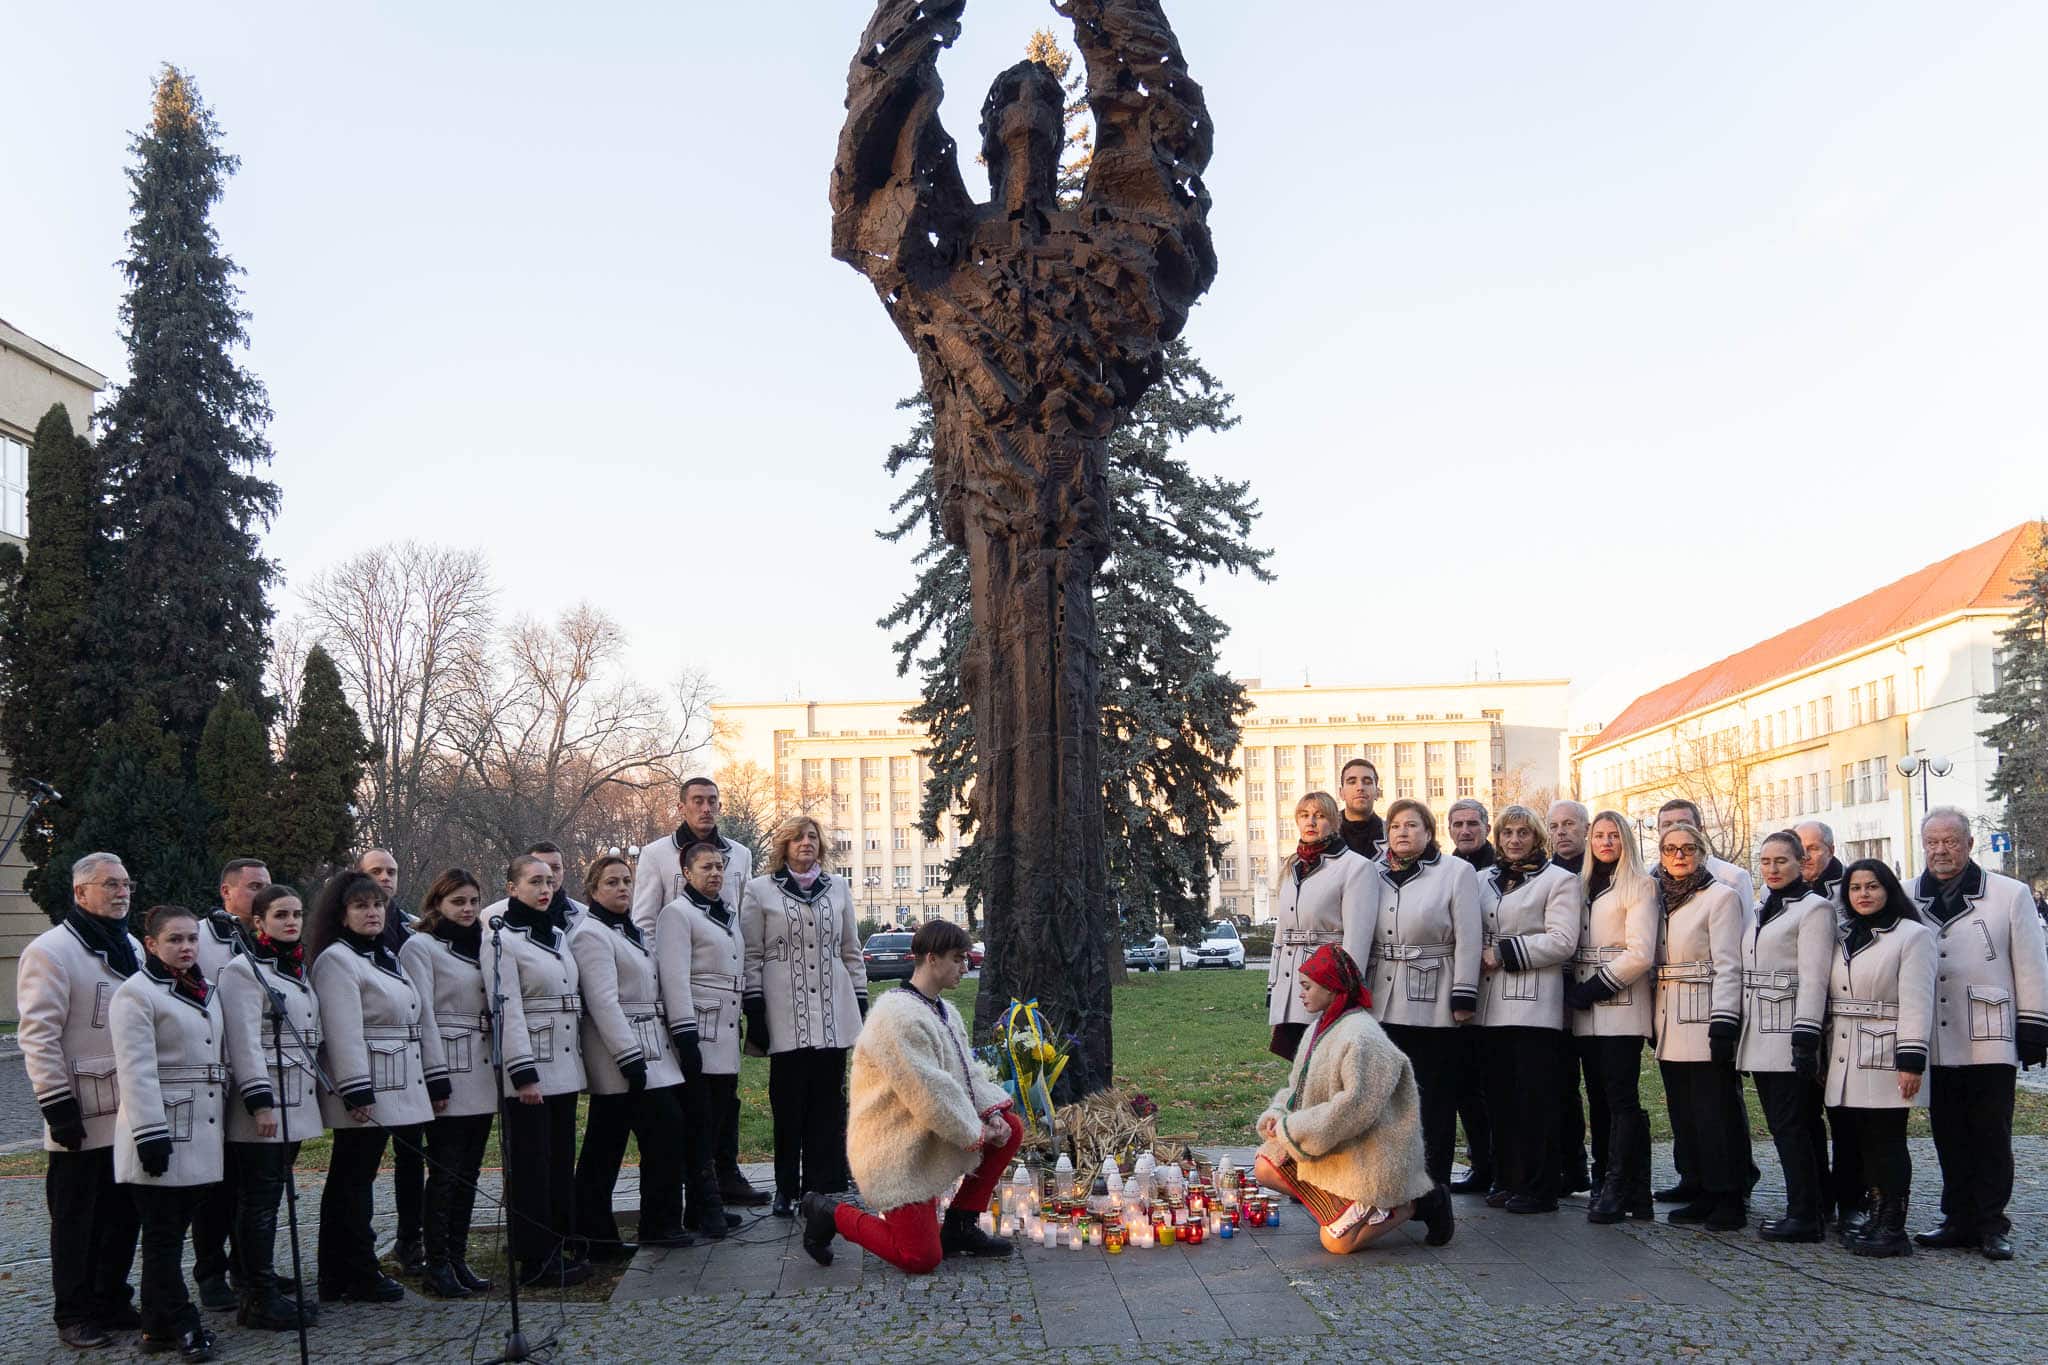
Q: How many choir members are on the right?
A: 13